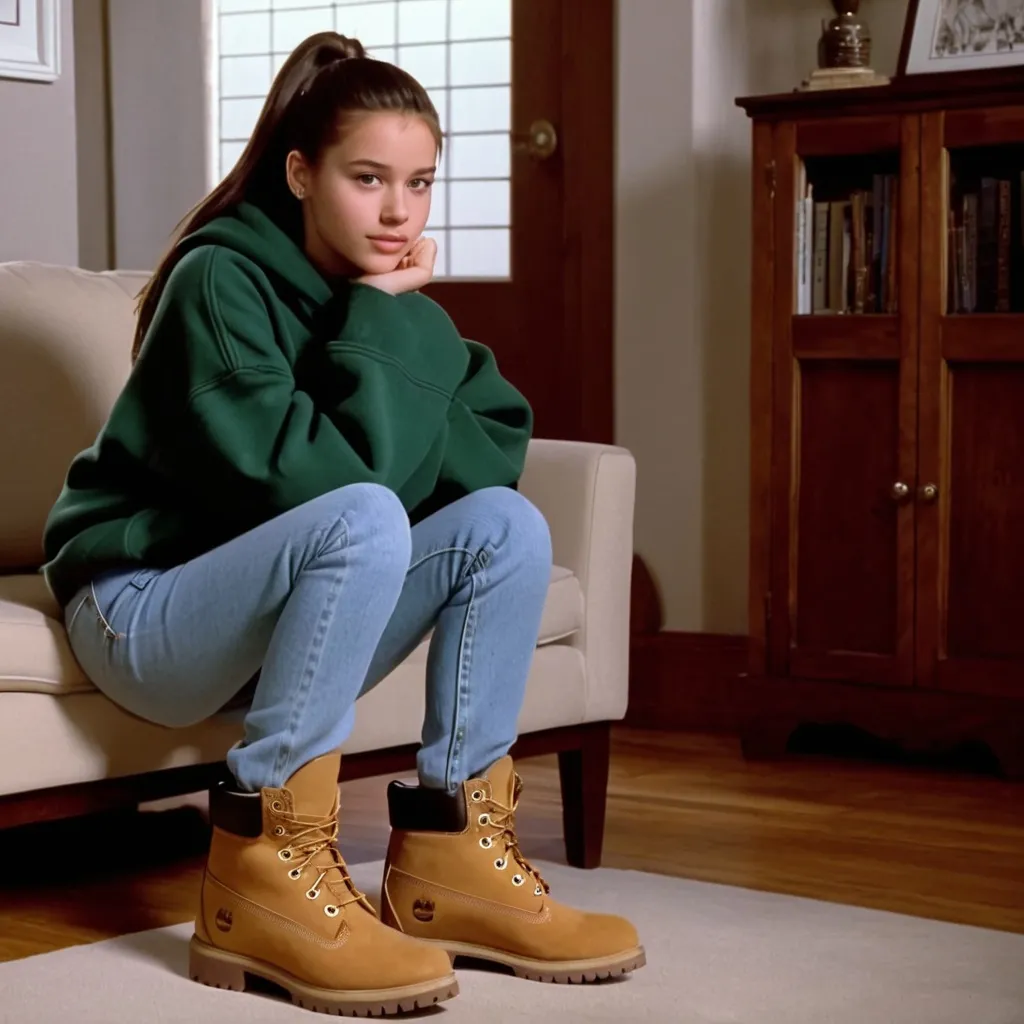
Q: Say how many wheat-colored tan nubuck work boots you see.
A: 2